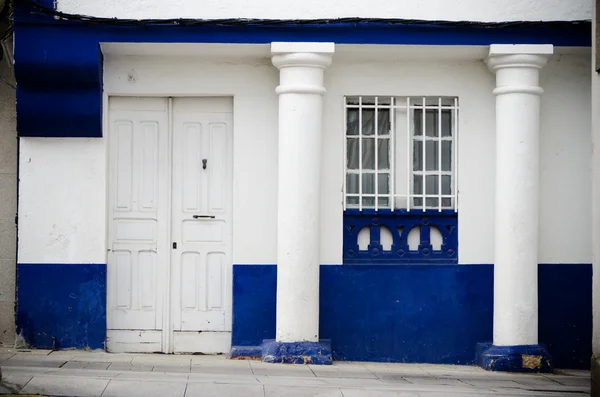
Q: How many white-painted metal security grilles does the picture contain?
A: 1